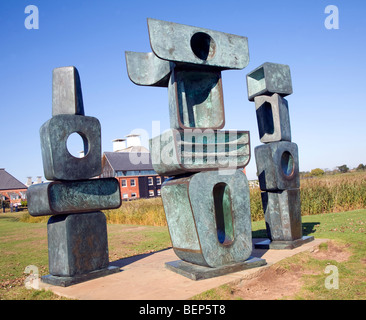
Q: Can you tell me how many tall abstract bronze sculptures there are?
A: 3